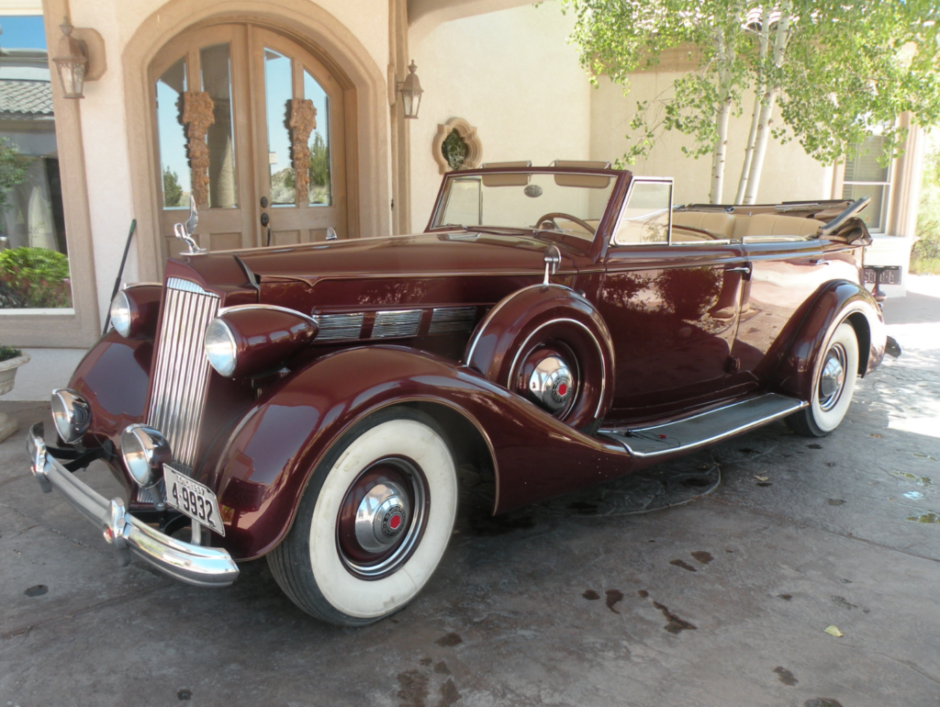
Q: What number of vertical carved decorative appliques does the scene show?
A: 2